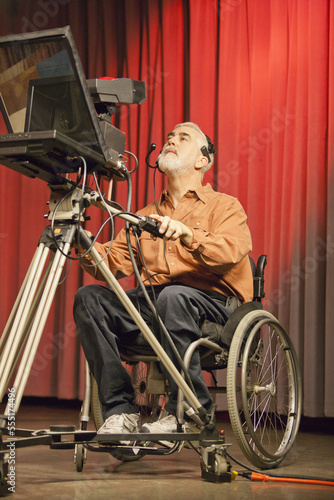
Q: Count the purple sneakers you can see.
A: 0